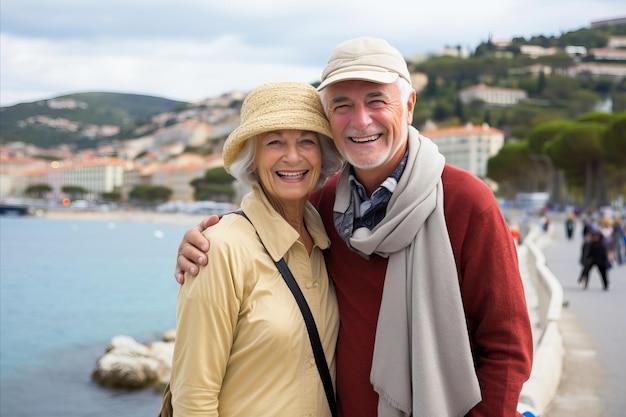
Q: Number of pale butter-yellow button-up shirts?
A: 1